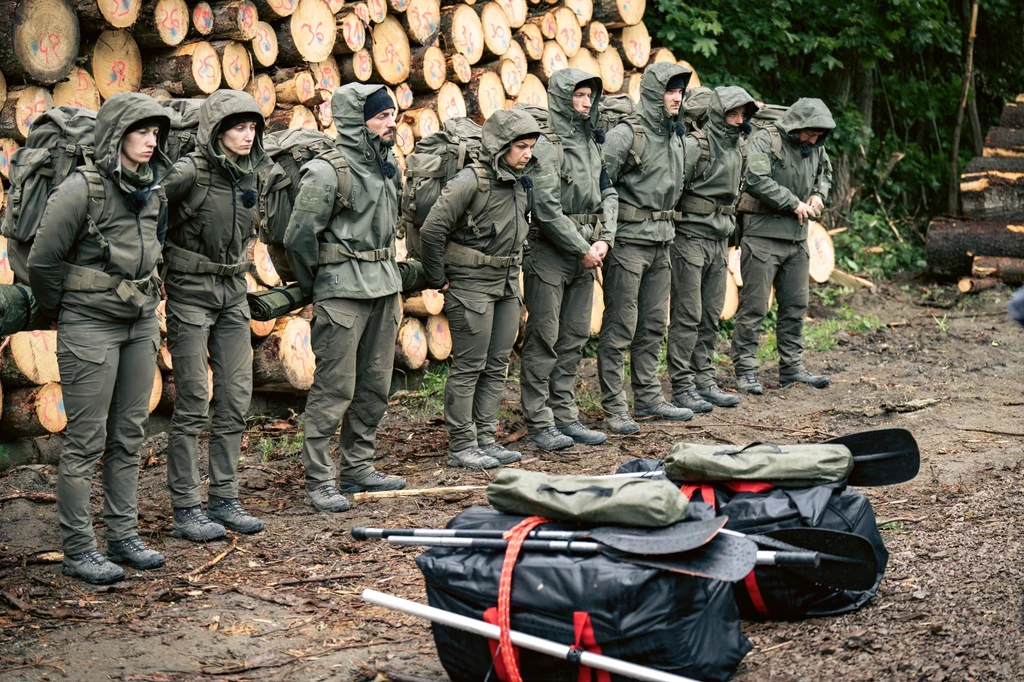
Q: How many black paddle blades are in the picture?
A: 4